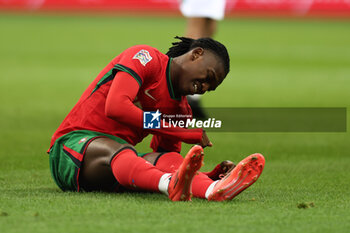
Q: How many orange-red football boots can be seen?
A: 2